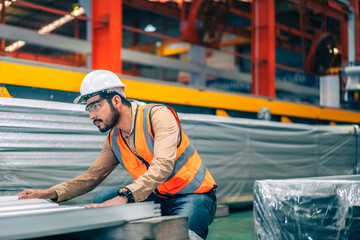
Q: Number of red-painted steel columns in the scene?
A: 2